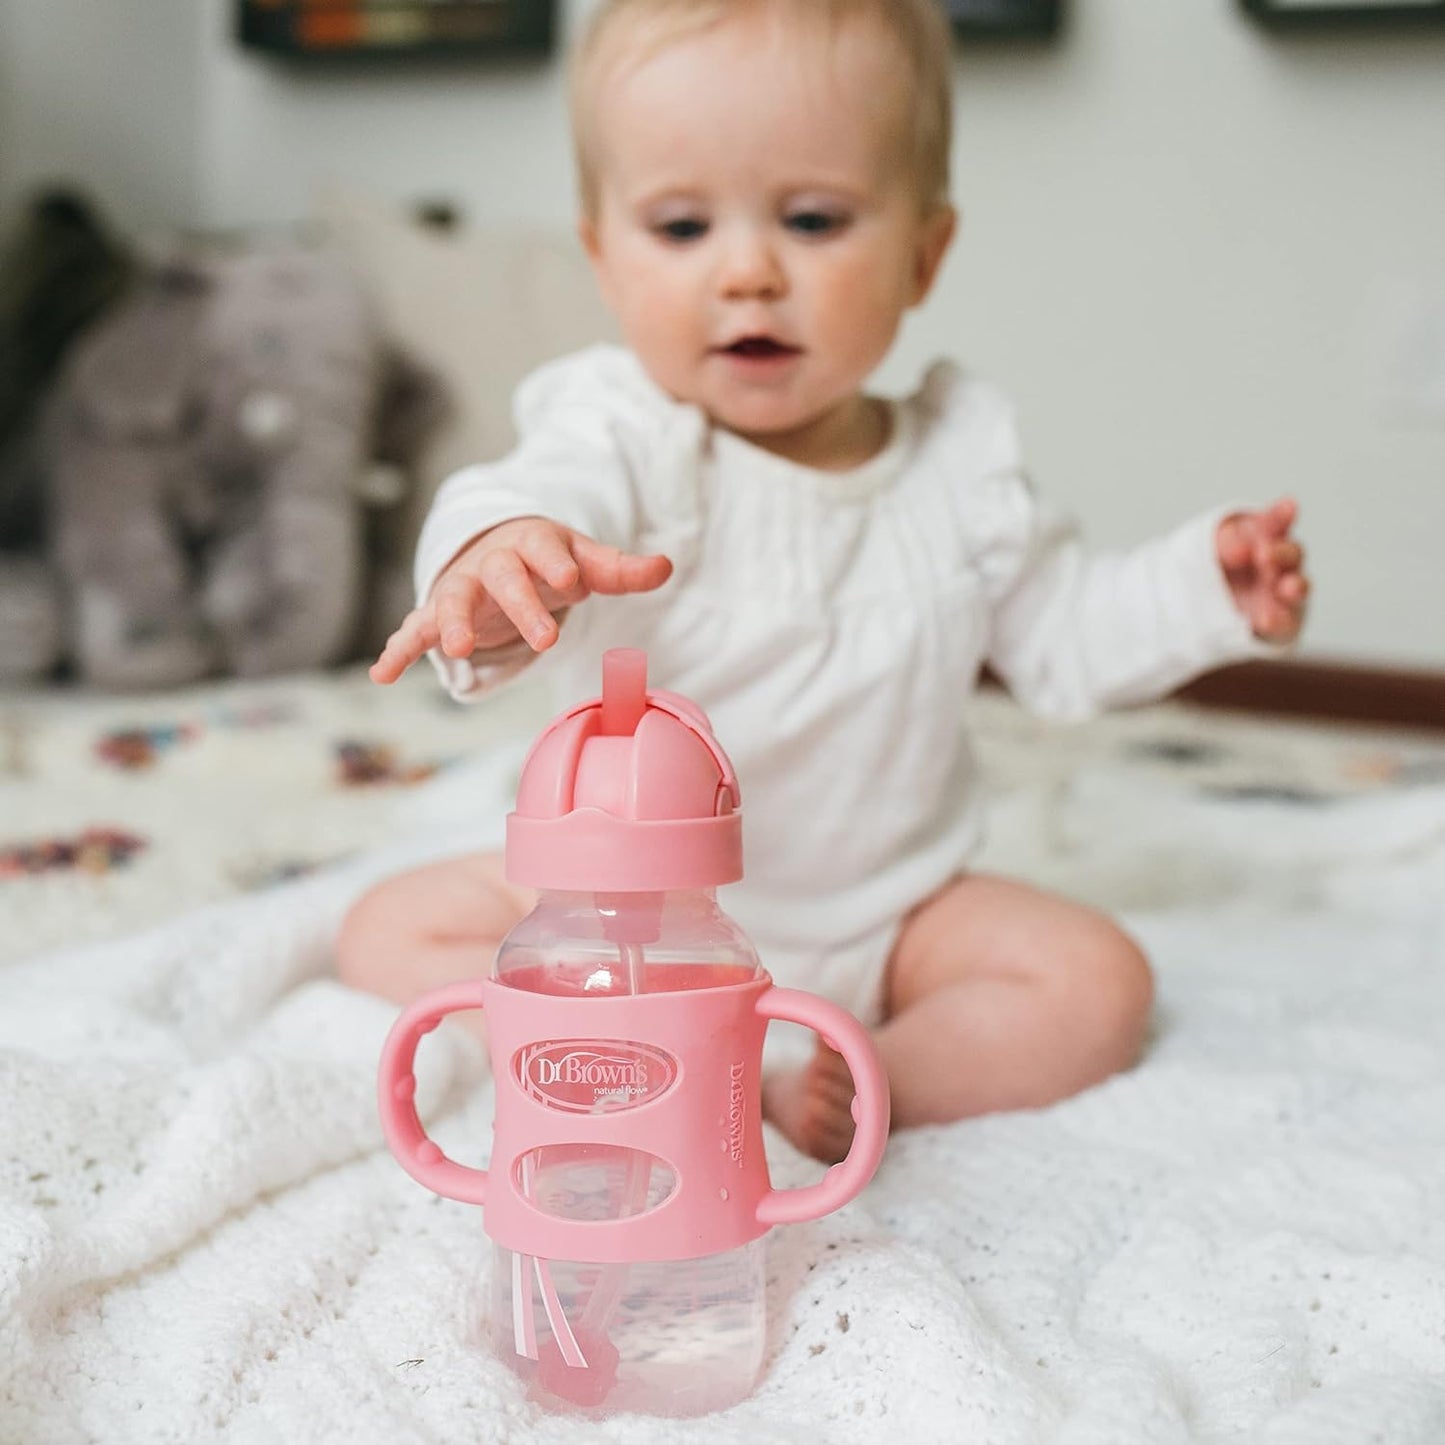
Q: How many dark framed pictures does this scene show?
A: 3